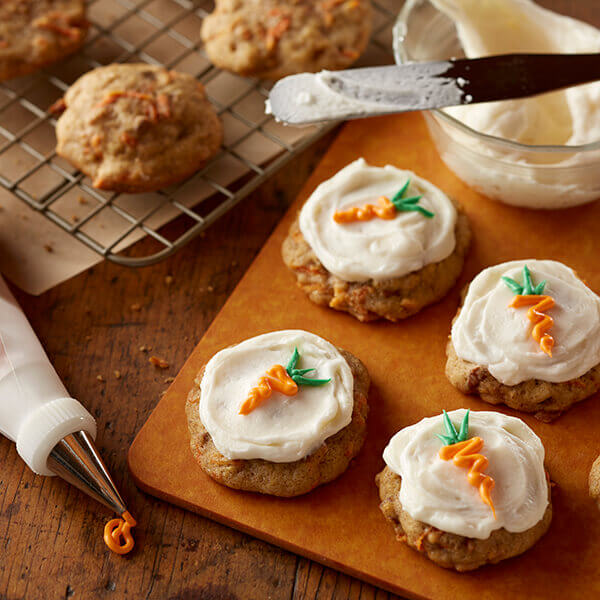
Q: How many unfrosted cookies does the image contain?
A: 3